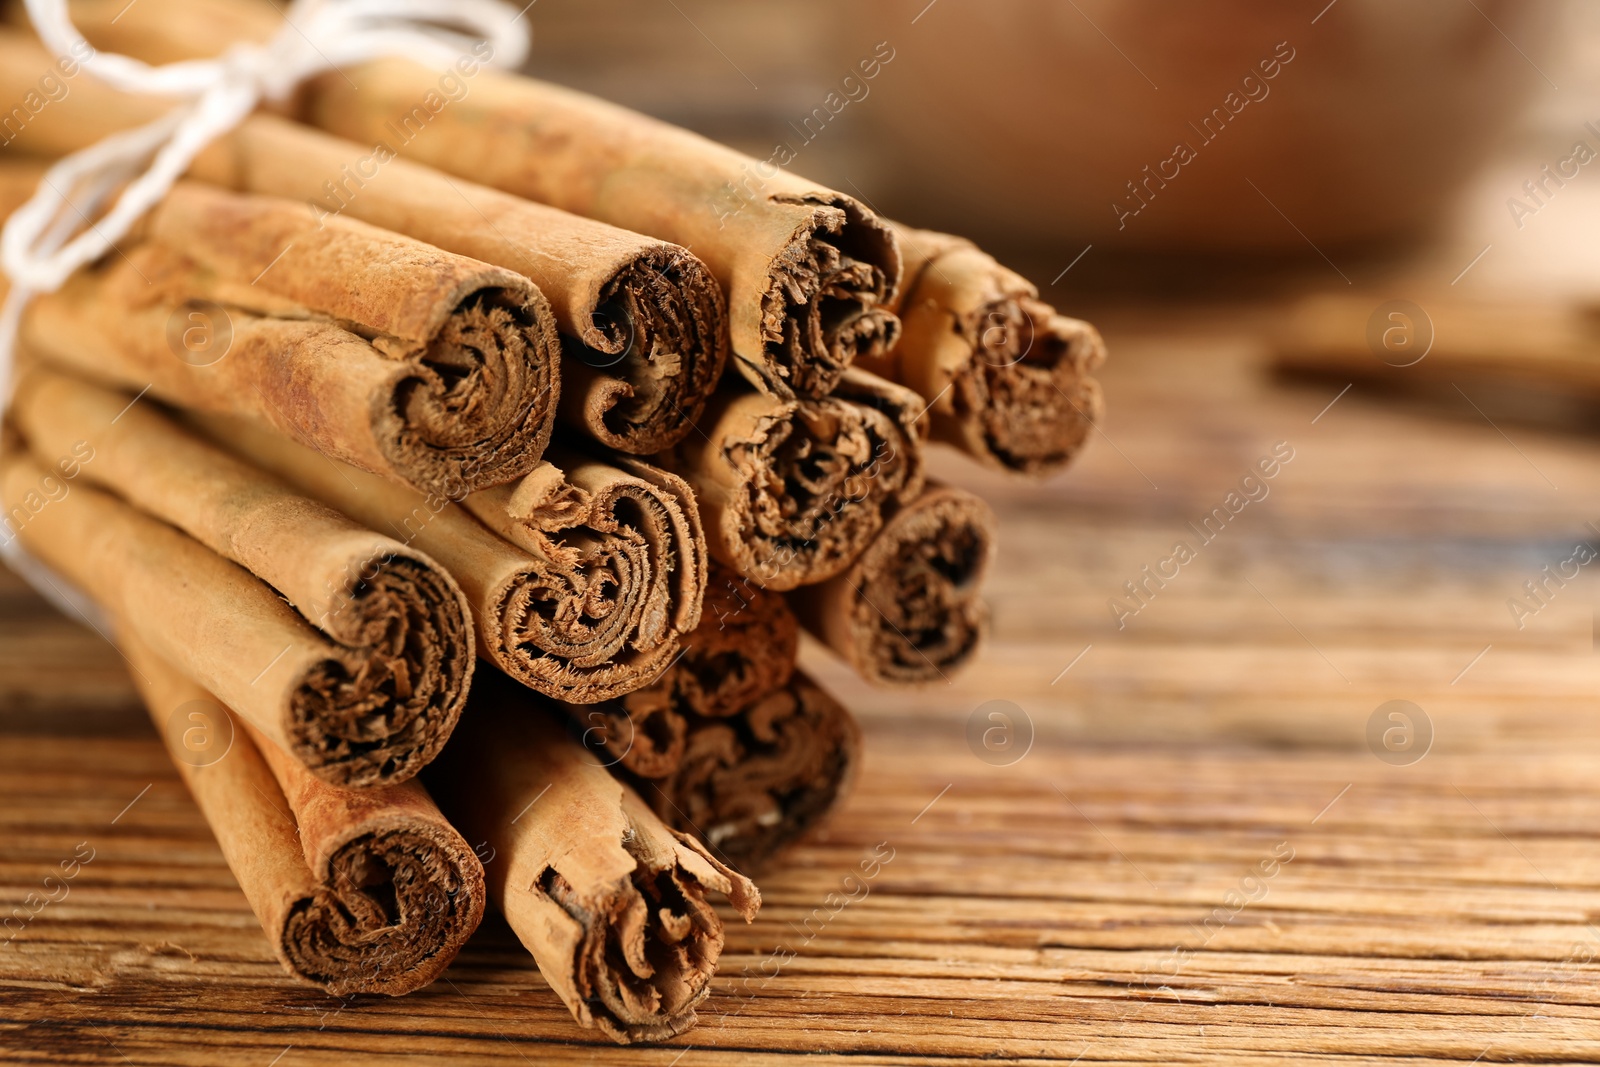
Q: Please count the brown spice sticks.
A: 12